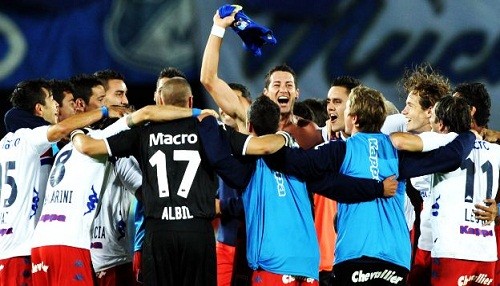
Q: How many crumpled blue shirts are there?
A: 1